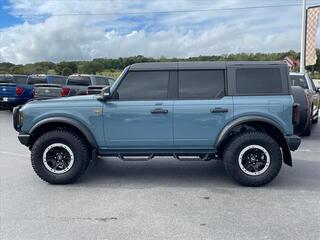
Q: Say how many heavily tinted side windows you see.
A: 3